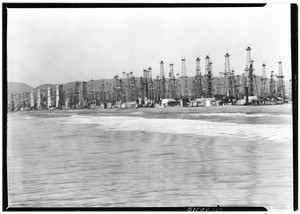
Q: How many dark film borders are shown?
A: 4